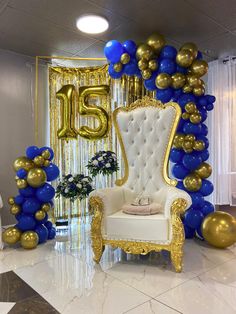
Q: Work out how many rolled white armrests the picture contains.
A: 2